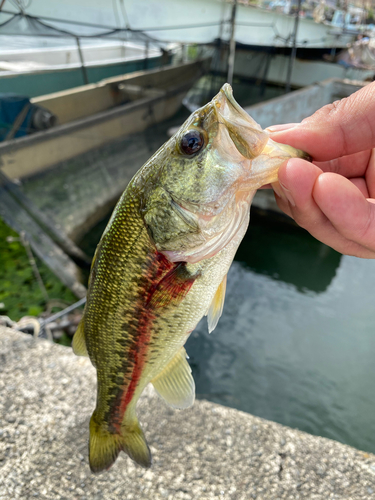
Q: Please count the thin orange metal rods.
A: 0